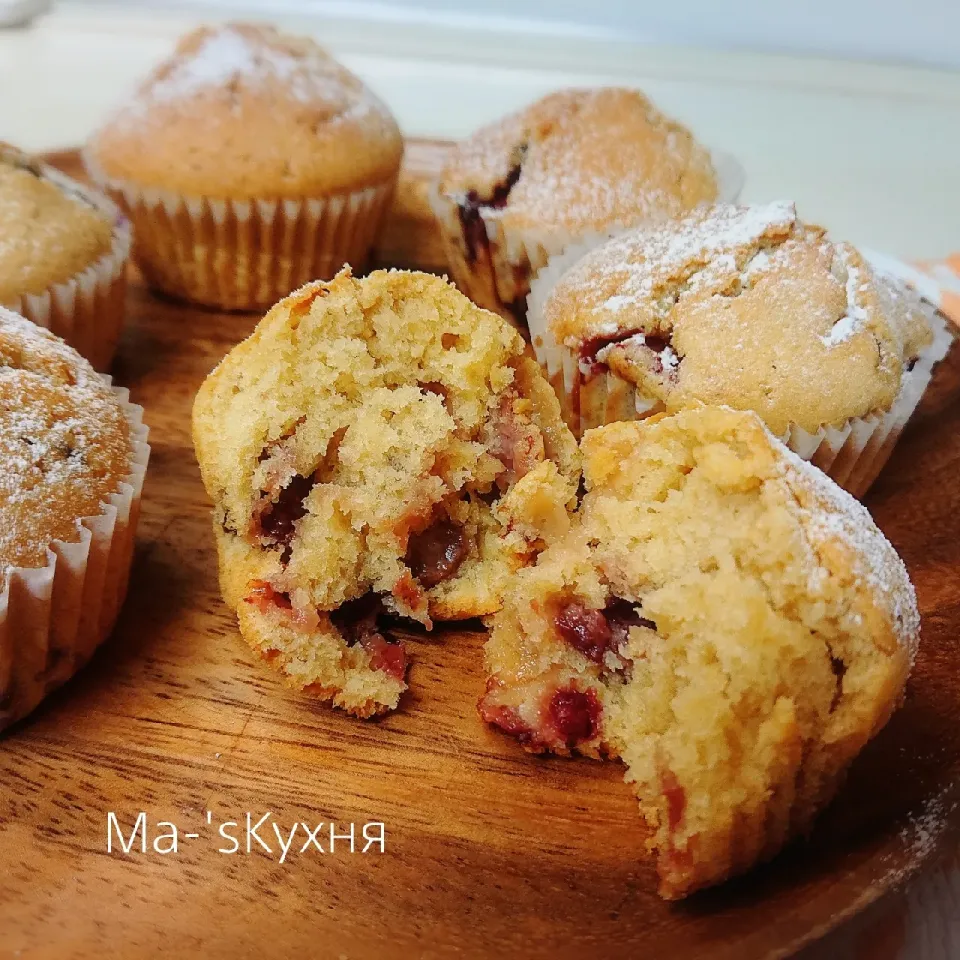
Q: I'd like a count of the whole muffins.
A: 5